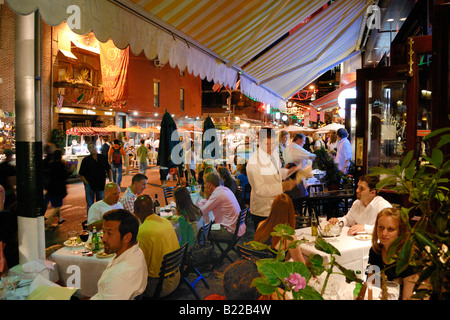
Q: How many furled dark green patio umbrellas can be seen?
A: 2